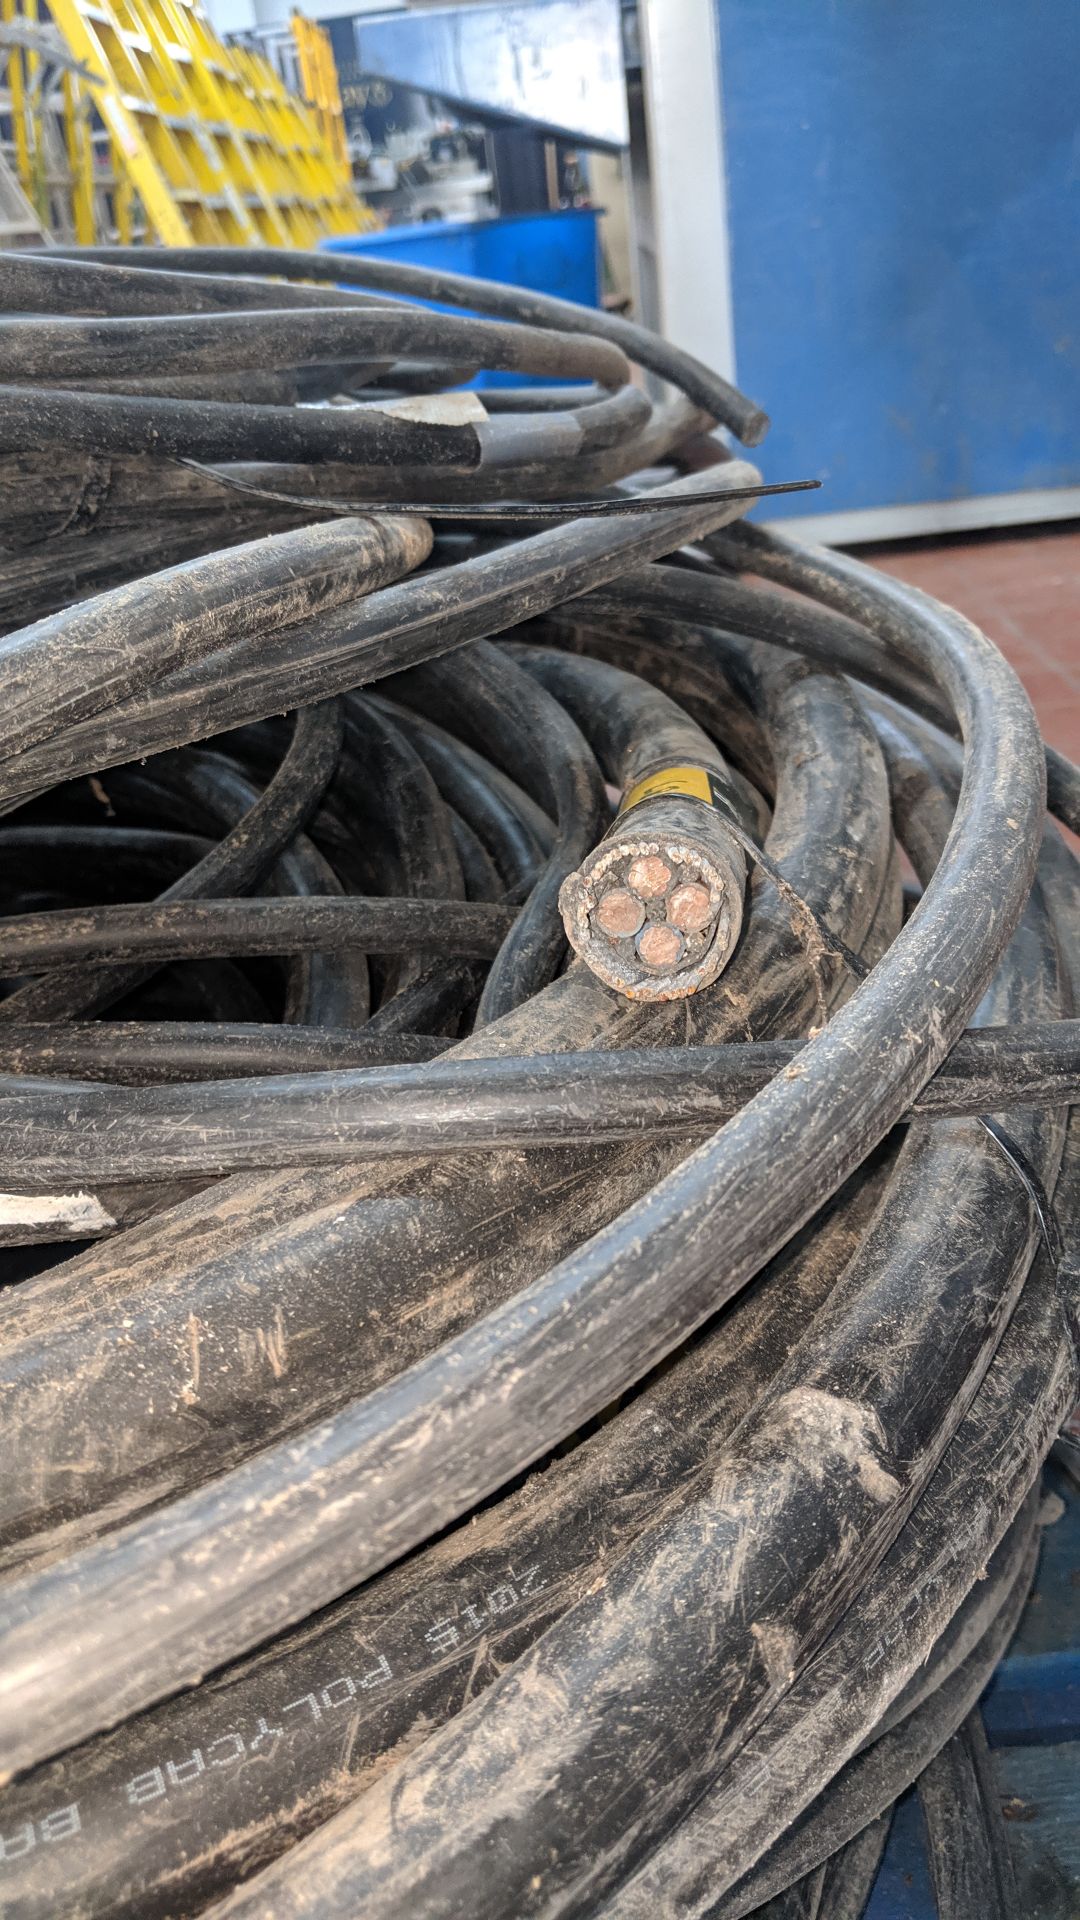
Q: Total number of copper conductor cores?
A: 4